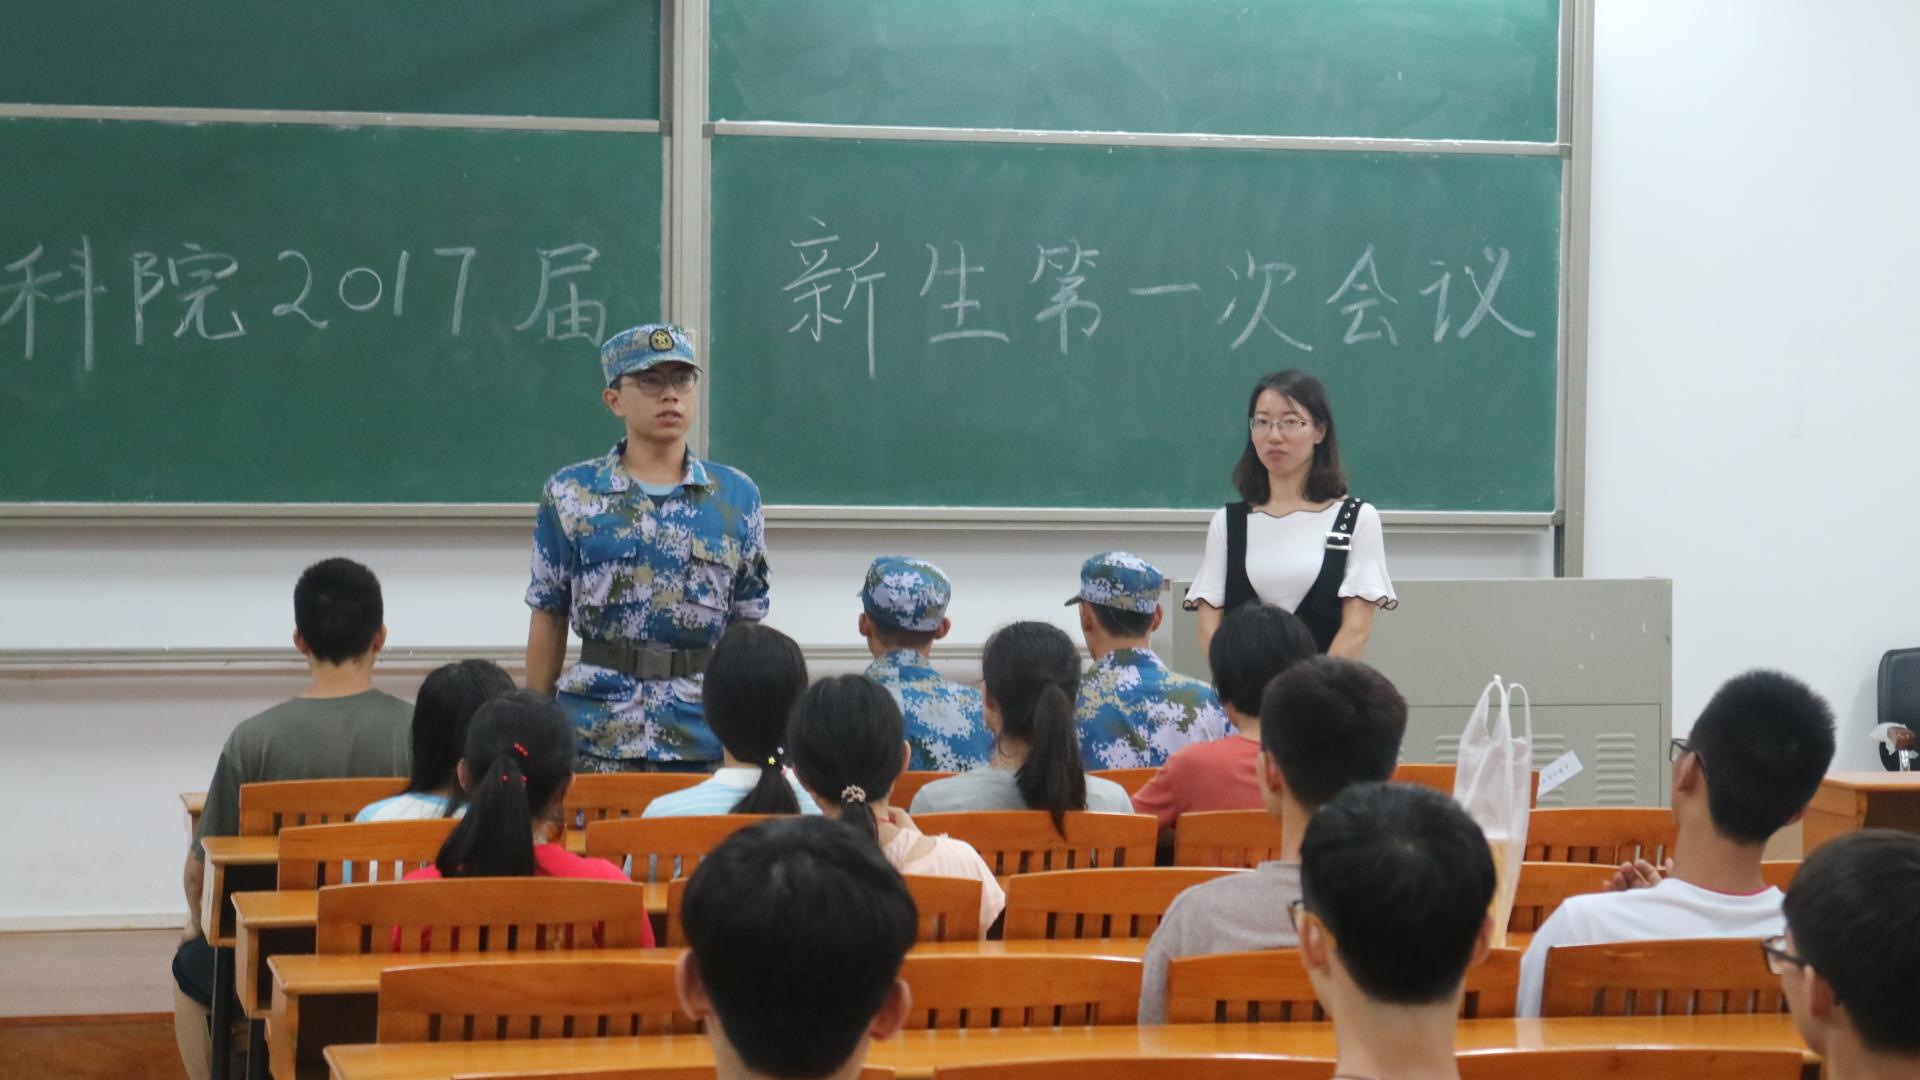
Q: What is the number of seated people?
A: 14